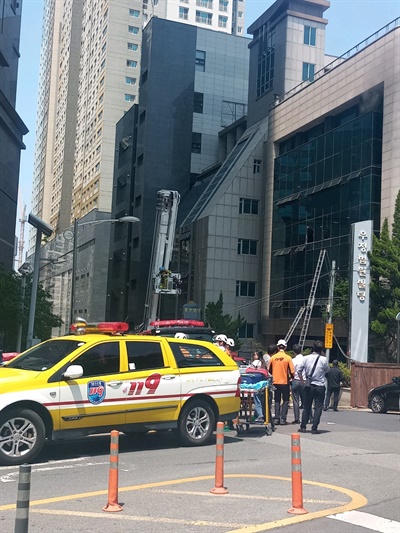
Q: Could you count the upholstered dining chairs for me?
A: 0